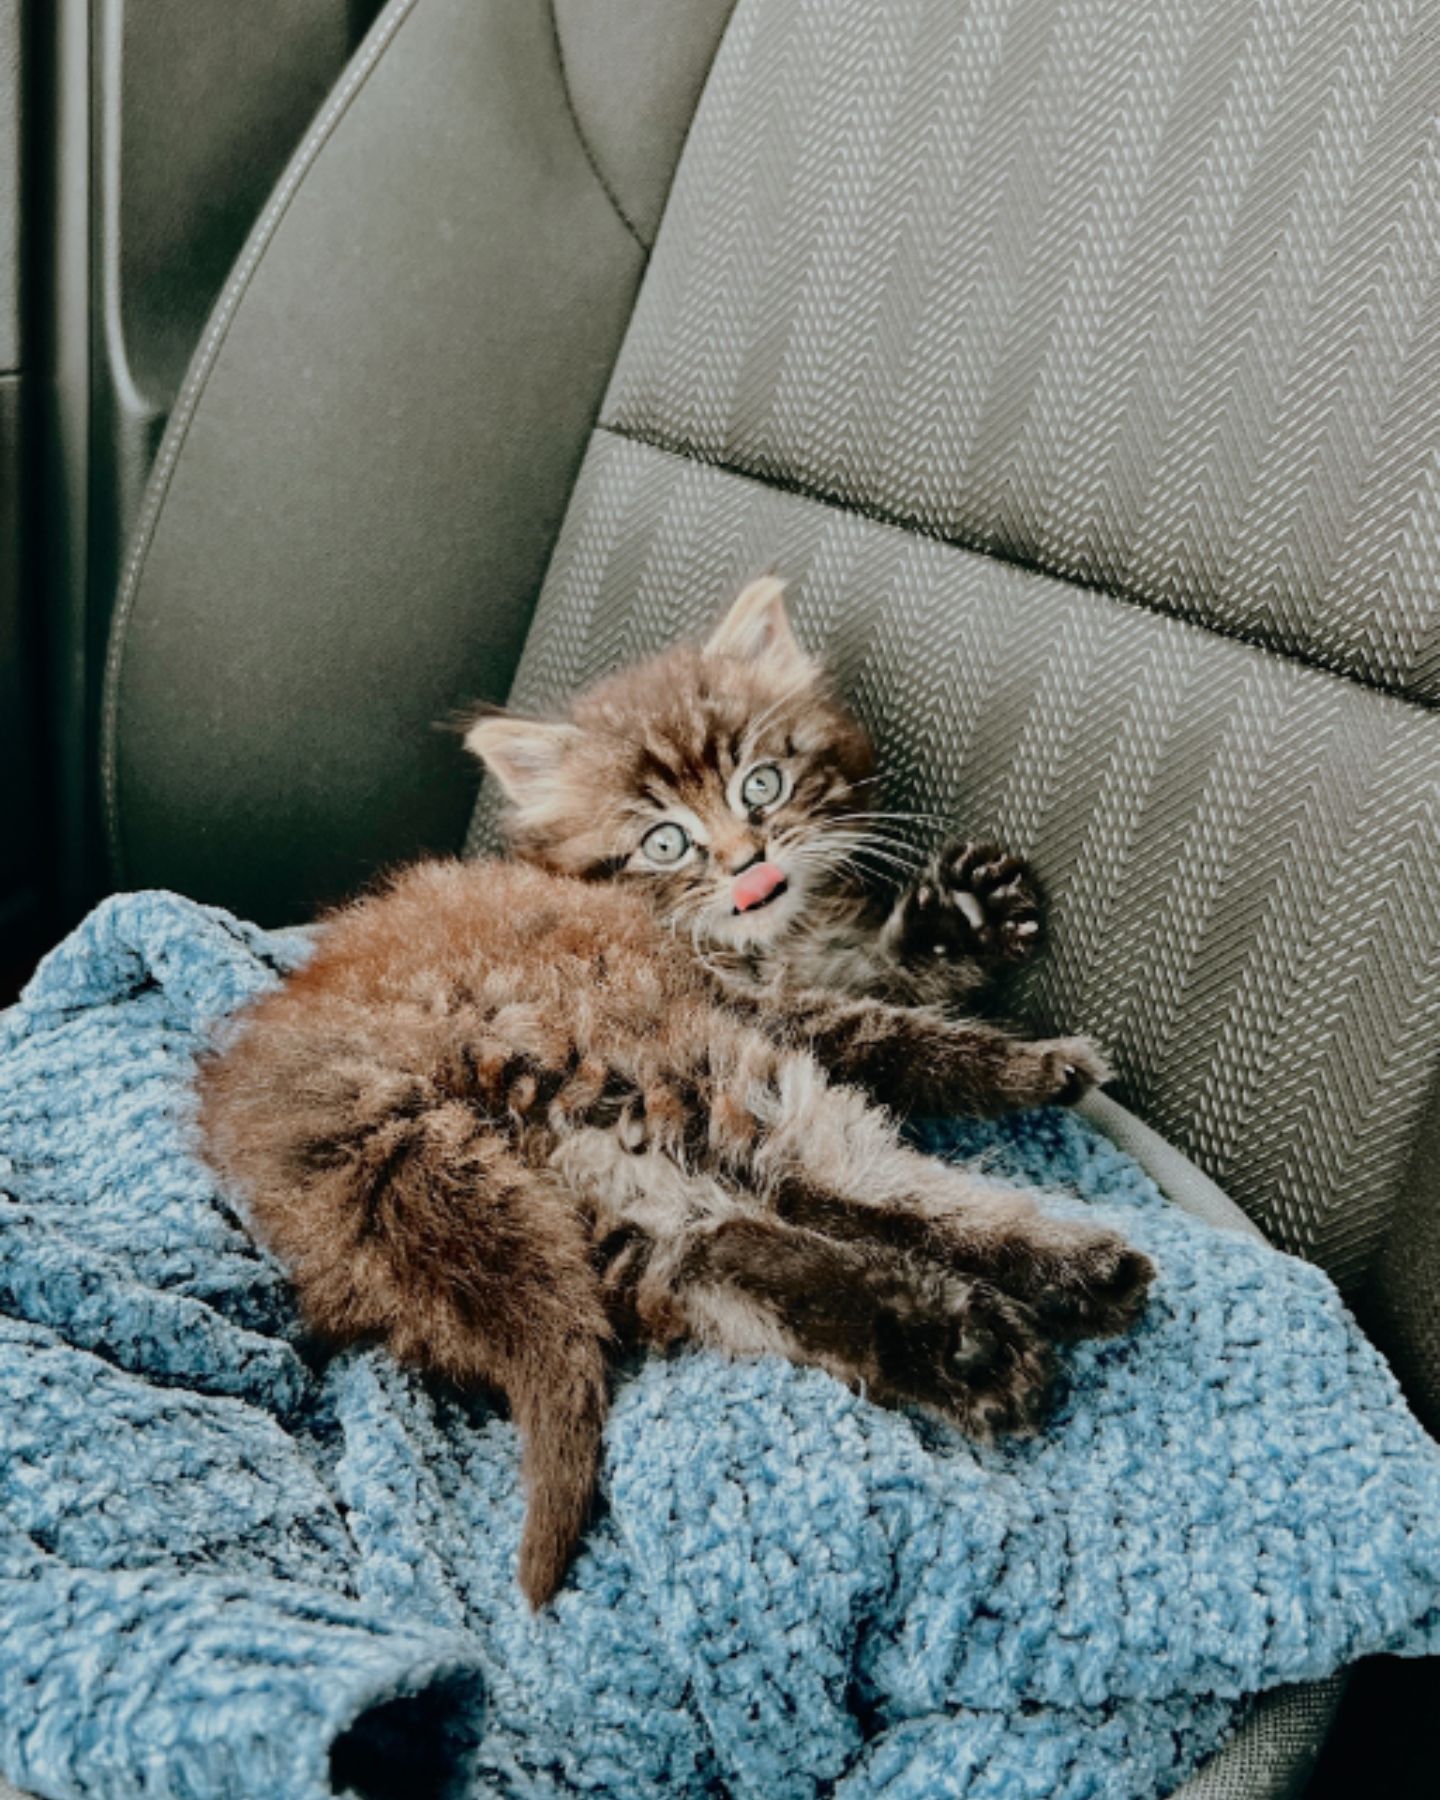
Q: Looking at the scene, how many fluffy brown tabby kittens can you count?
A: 1